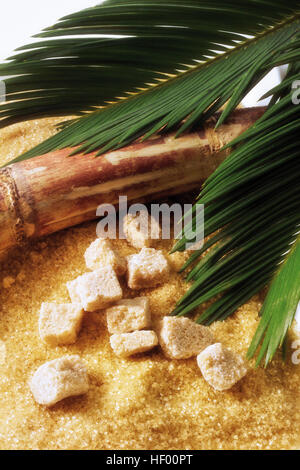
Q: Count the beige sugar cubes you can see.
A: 10